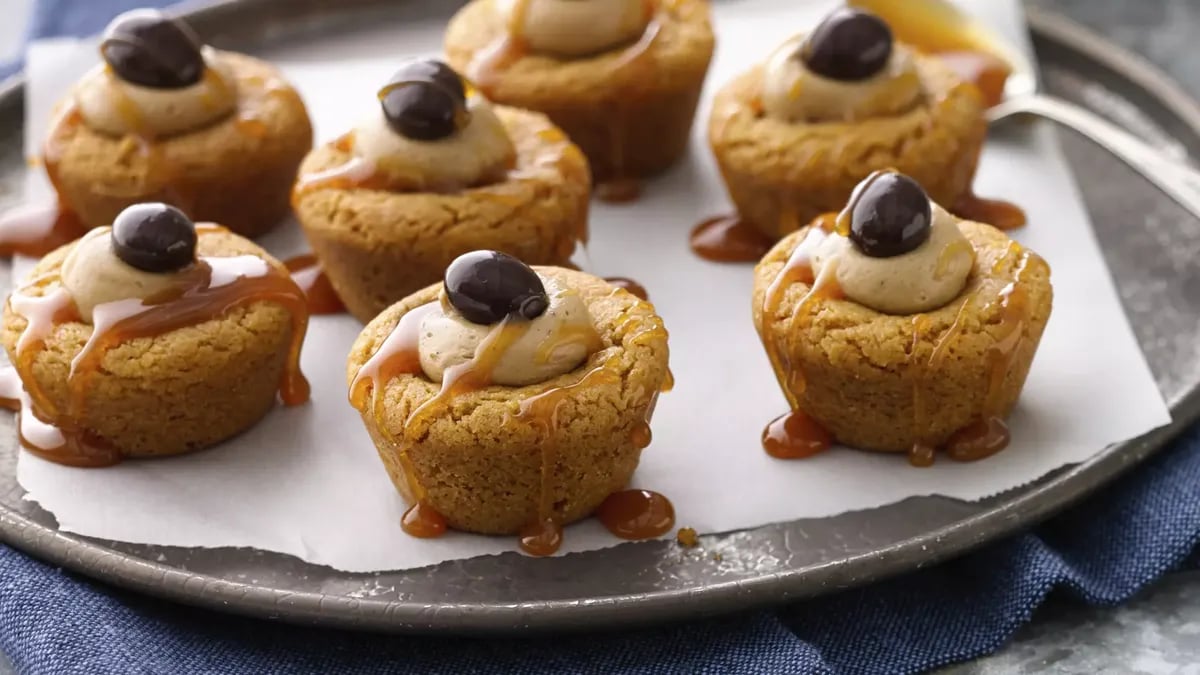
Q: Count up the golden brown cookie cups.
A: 7